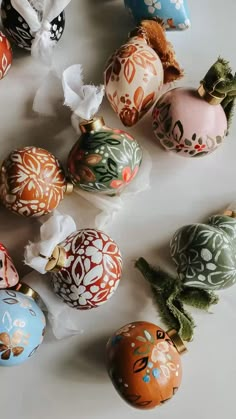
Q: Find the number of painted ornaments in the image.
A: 12